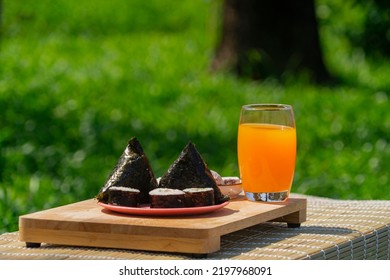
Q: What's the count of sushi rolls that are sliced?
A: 3